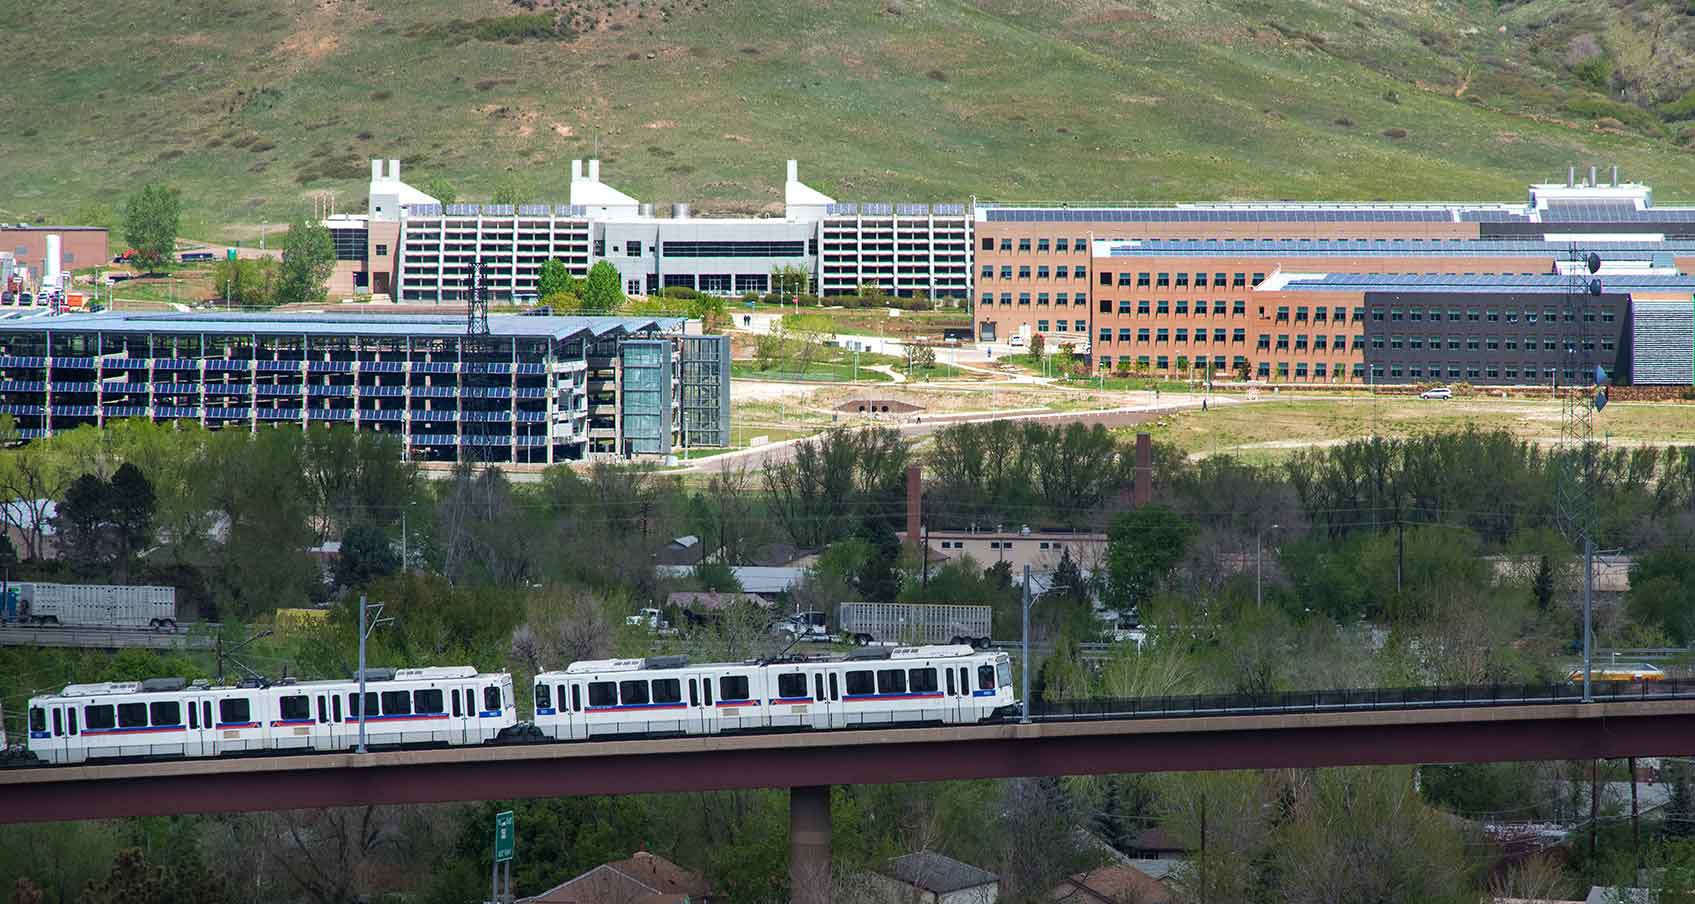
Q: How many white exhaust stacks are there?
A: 5